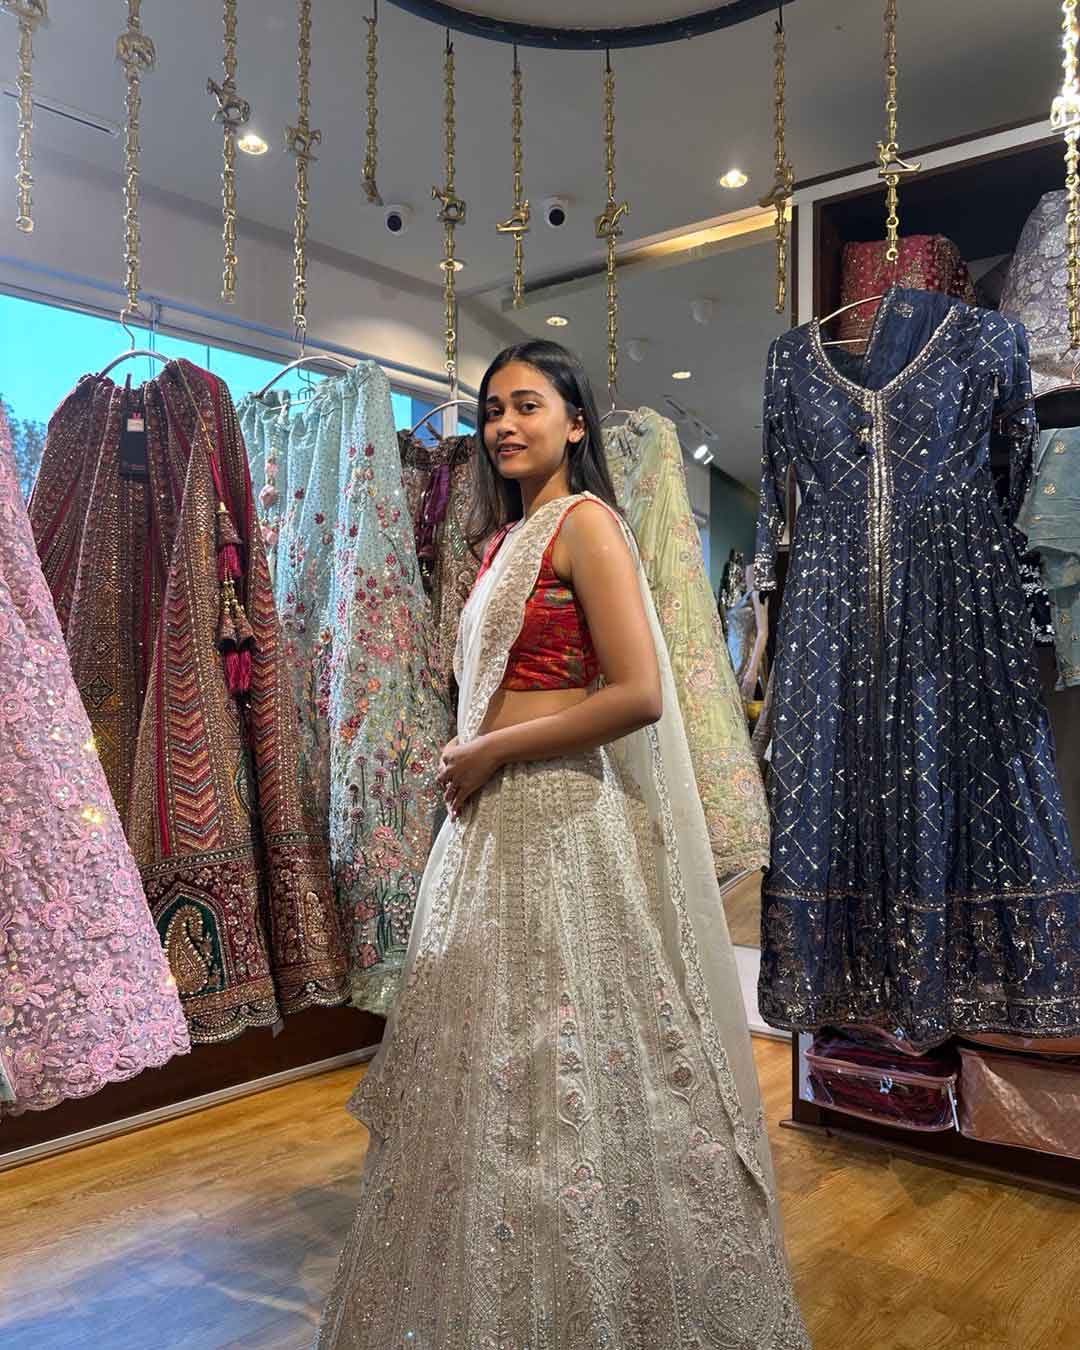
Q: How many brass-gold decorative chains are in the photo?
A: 11